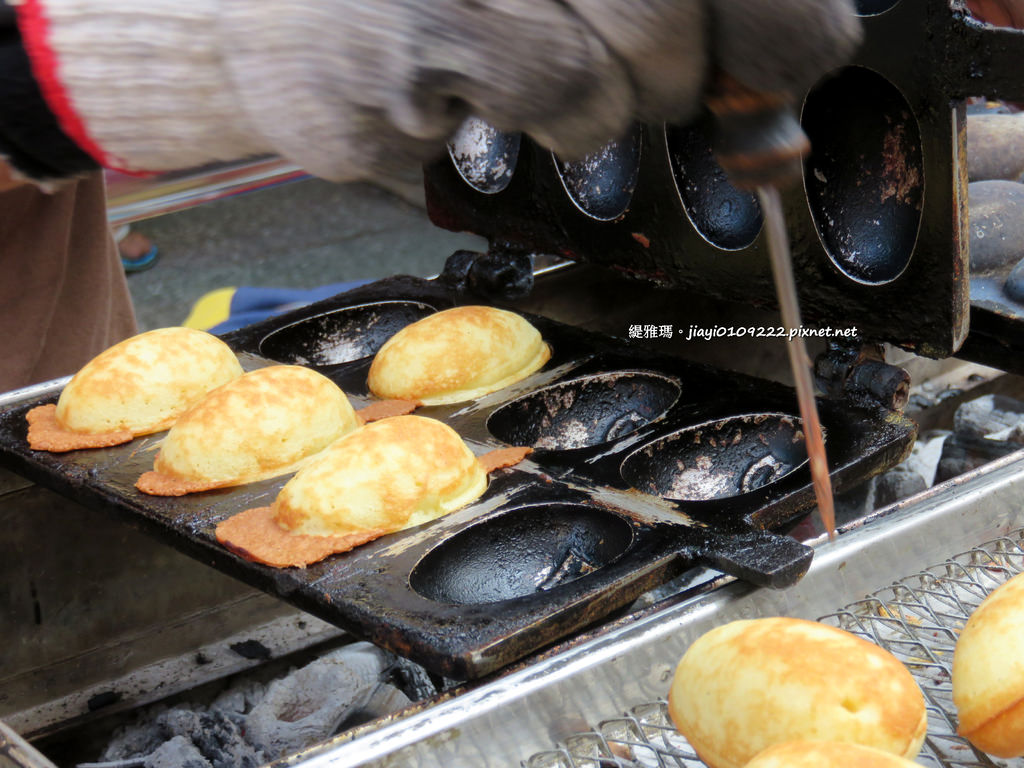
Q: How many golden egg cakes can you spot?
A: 7